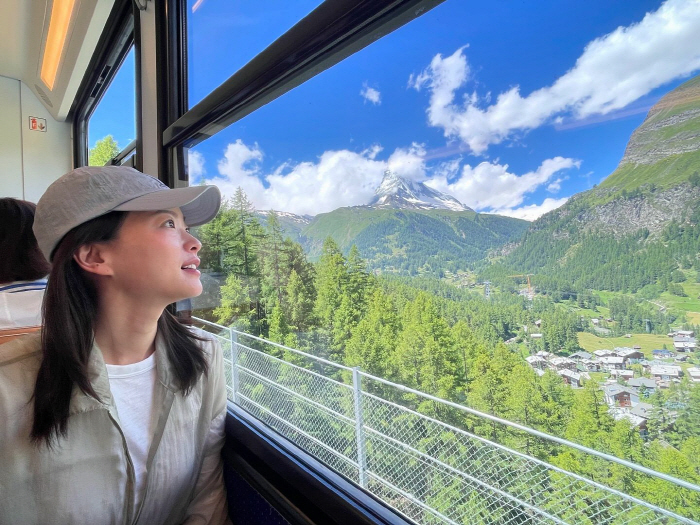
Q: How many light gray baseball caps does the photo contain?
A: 1